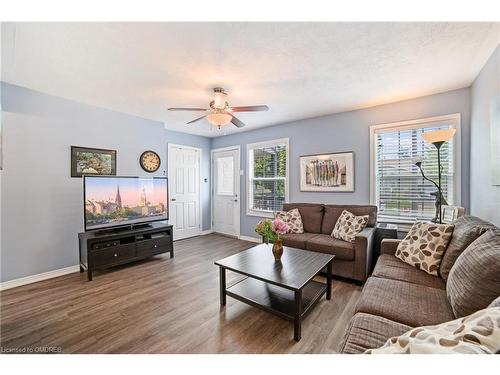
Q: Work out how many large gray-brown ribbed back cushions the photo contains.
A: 2